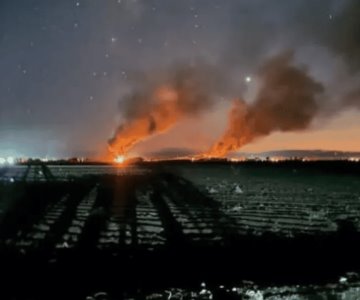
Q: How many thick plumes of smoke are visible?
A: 2